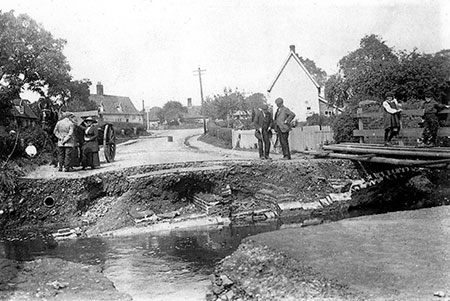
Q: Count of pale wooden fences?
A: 1